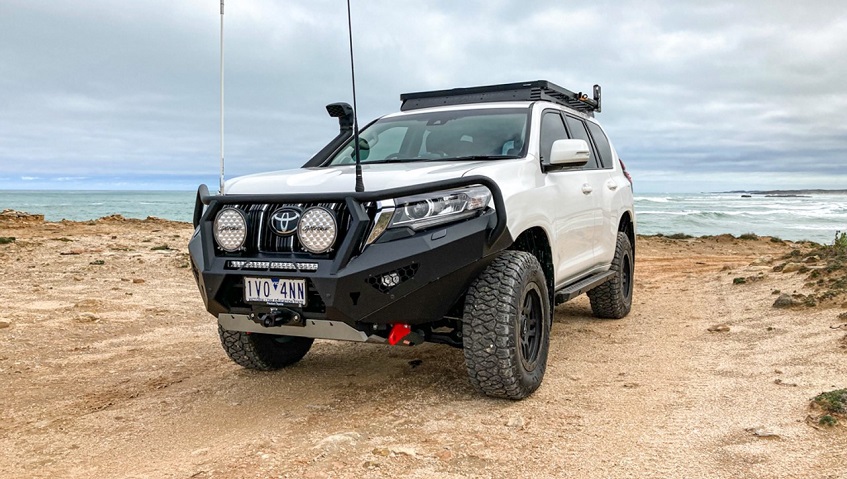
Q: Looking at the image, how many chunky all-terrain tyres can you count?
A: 3